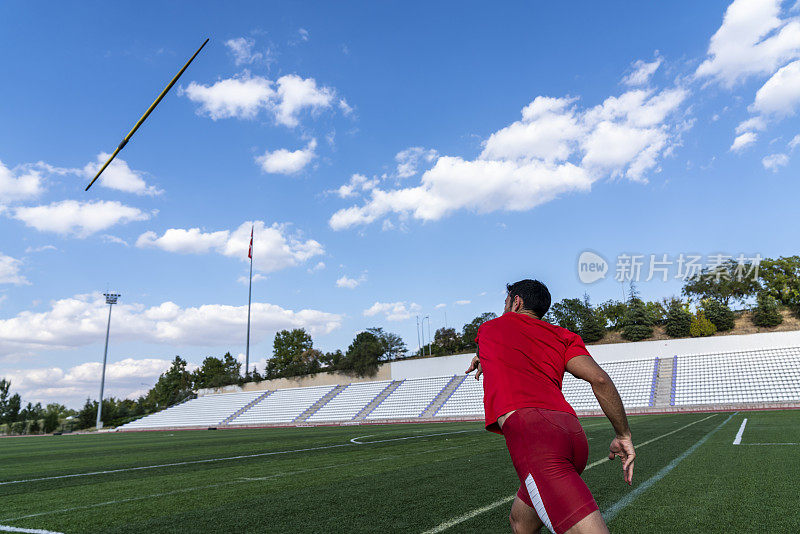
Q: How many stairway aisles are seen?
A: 5